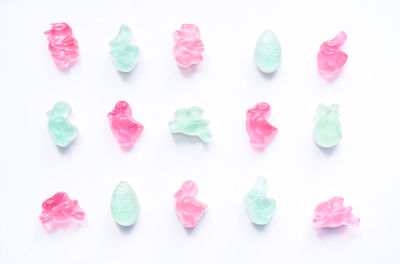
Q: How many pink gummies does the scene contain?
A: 8